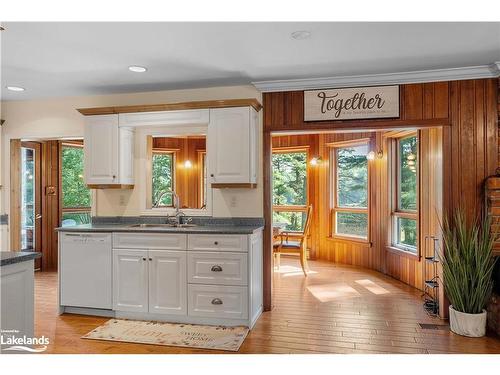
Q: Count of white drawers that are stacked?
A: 3